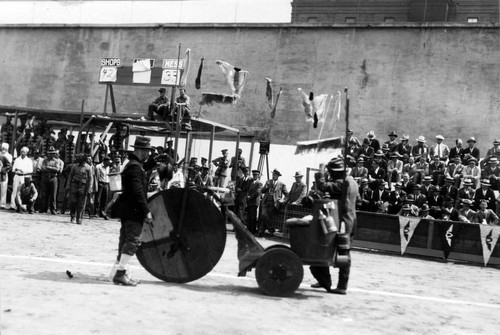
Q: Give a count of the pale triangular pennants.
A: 2